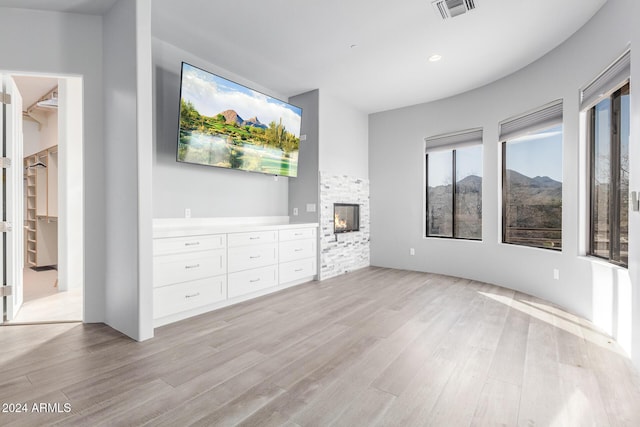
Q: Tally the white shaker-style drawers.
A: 9